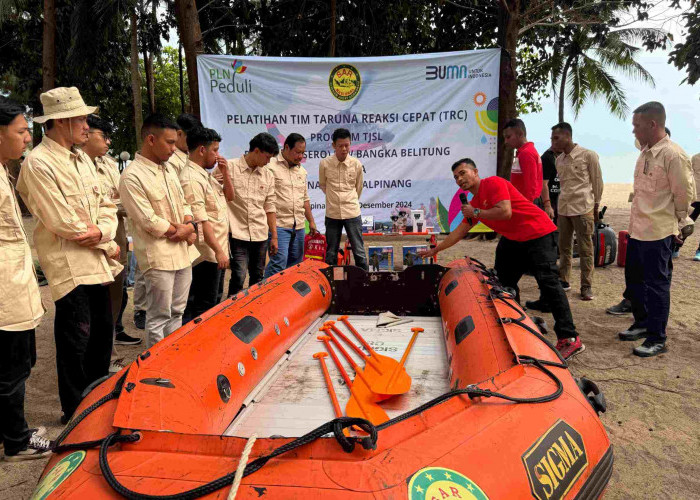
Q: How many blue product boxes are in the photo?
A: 2